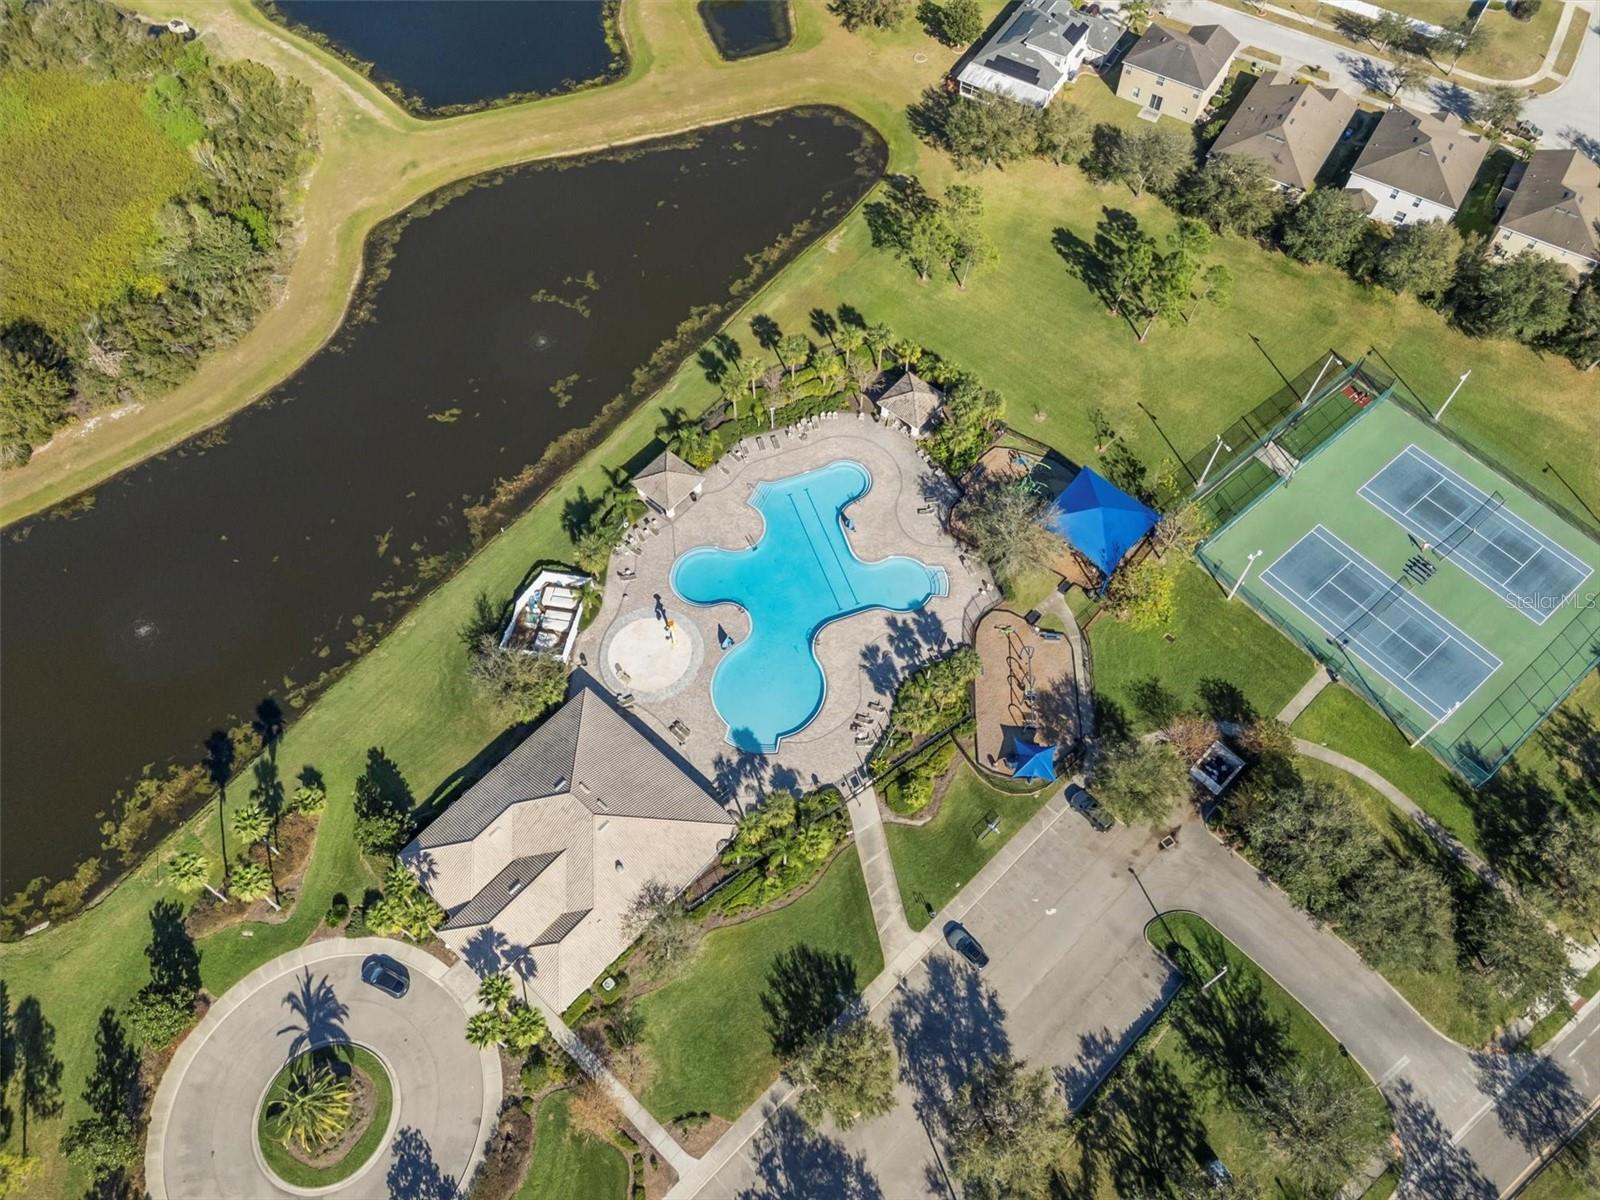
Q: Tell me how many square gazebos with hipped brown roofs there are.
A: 2